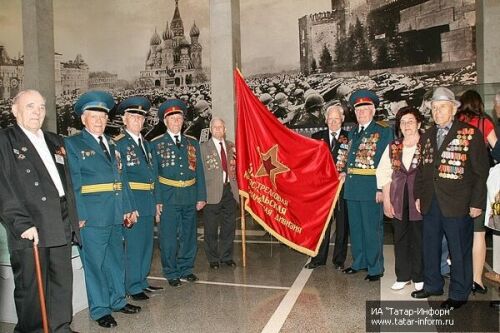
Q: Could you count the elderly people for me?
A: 9